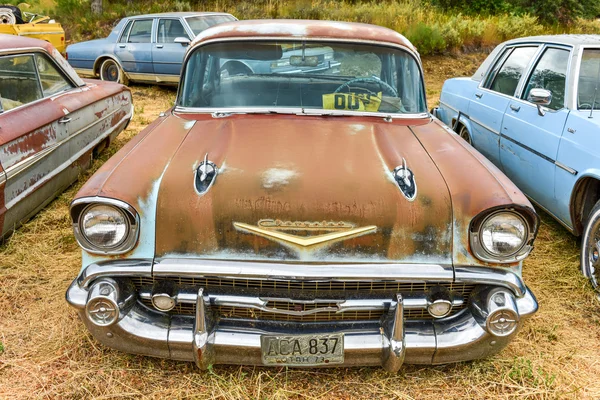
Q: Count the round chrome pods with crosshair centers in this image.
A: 2